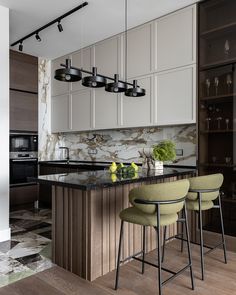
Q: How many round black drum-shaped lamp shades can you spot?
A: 4